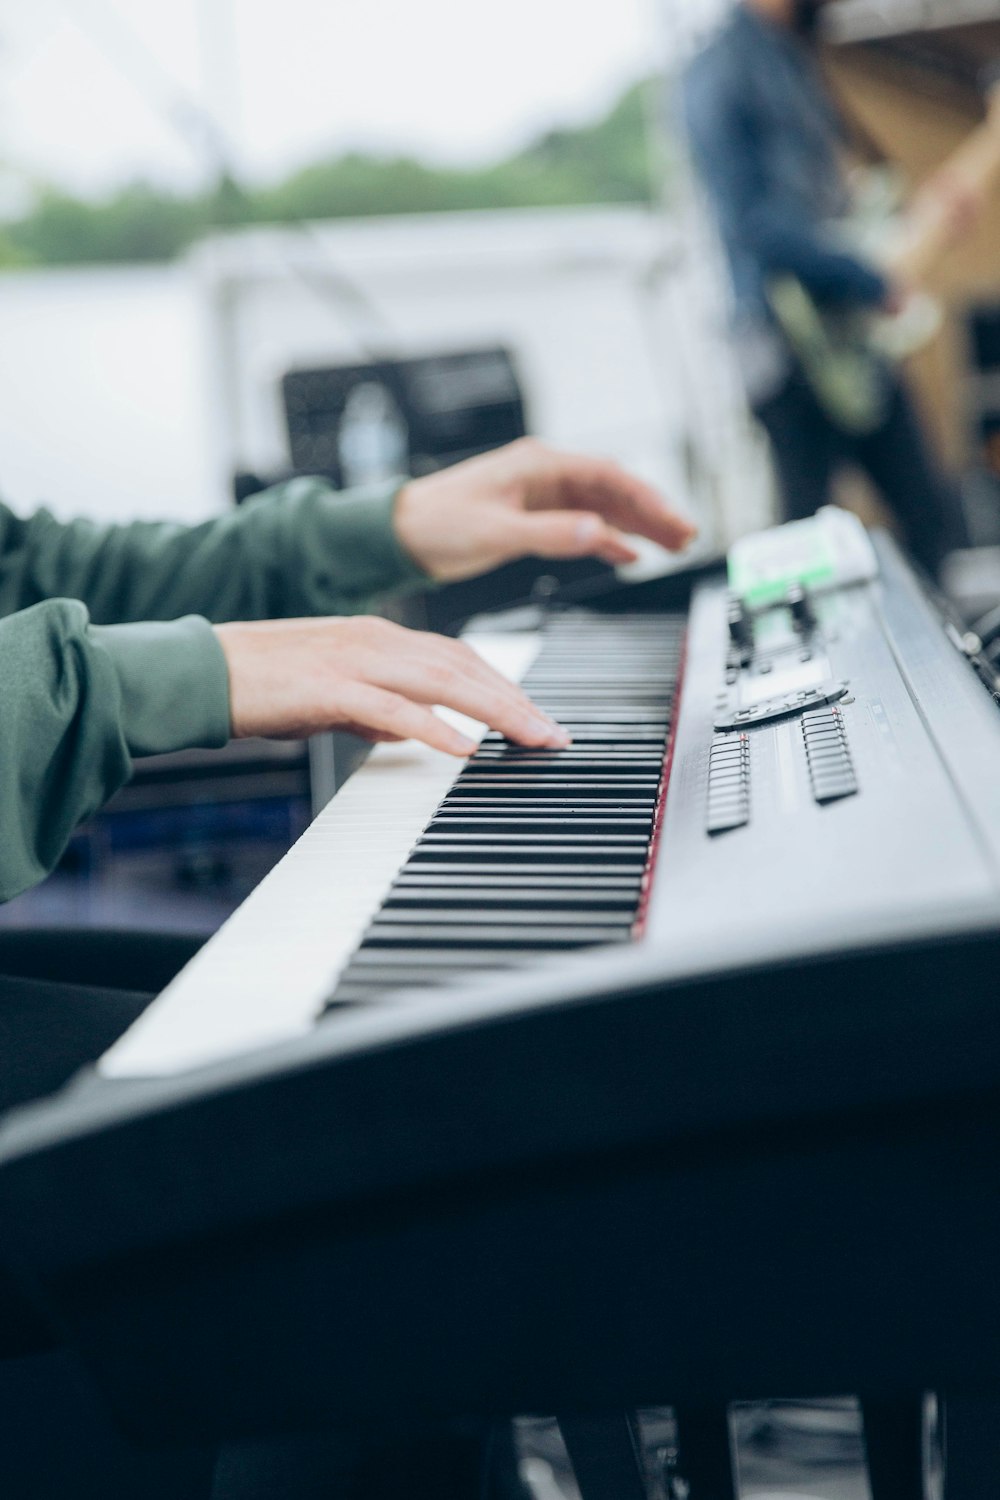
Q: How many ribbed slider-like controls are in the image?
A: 2